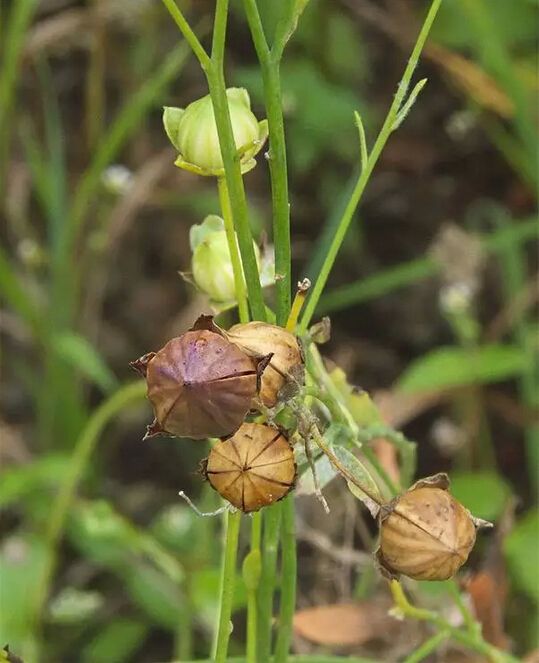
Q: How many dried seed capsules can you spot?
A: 4